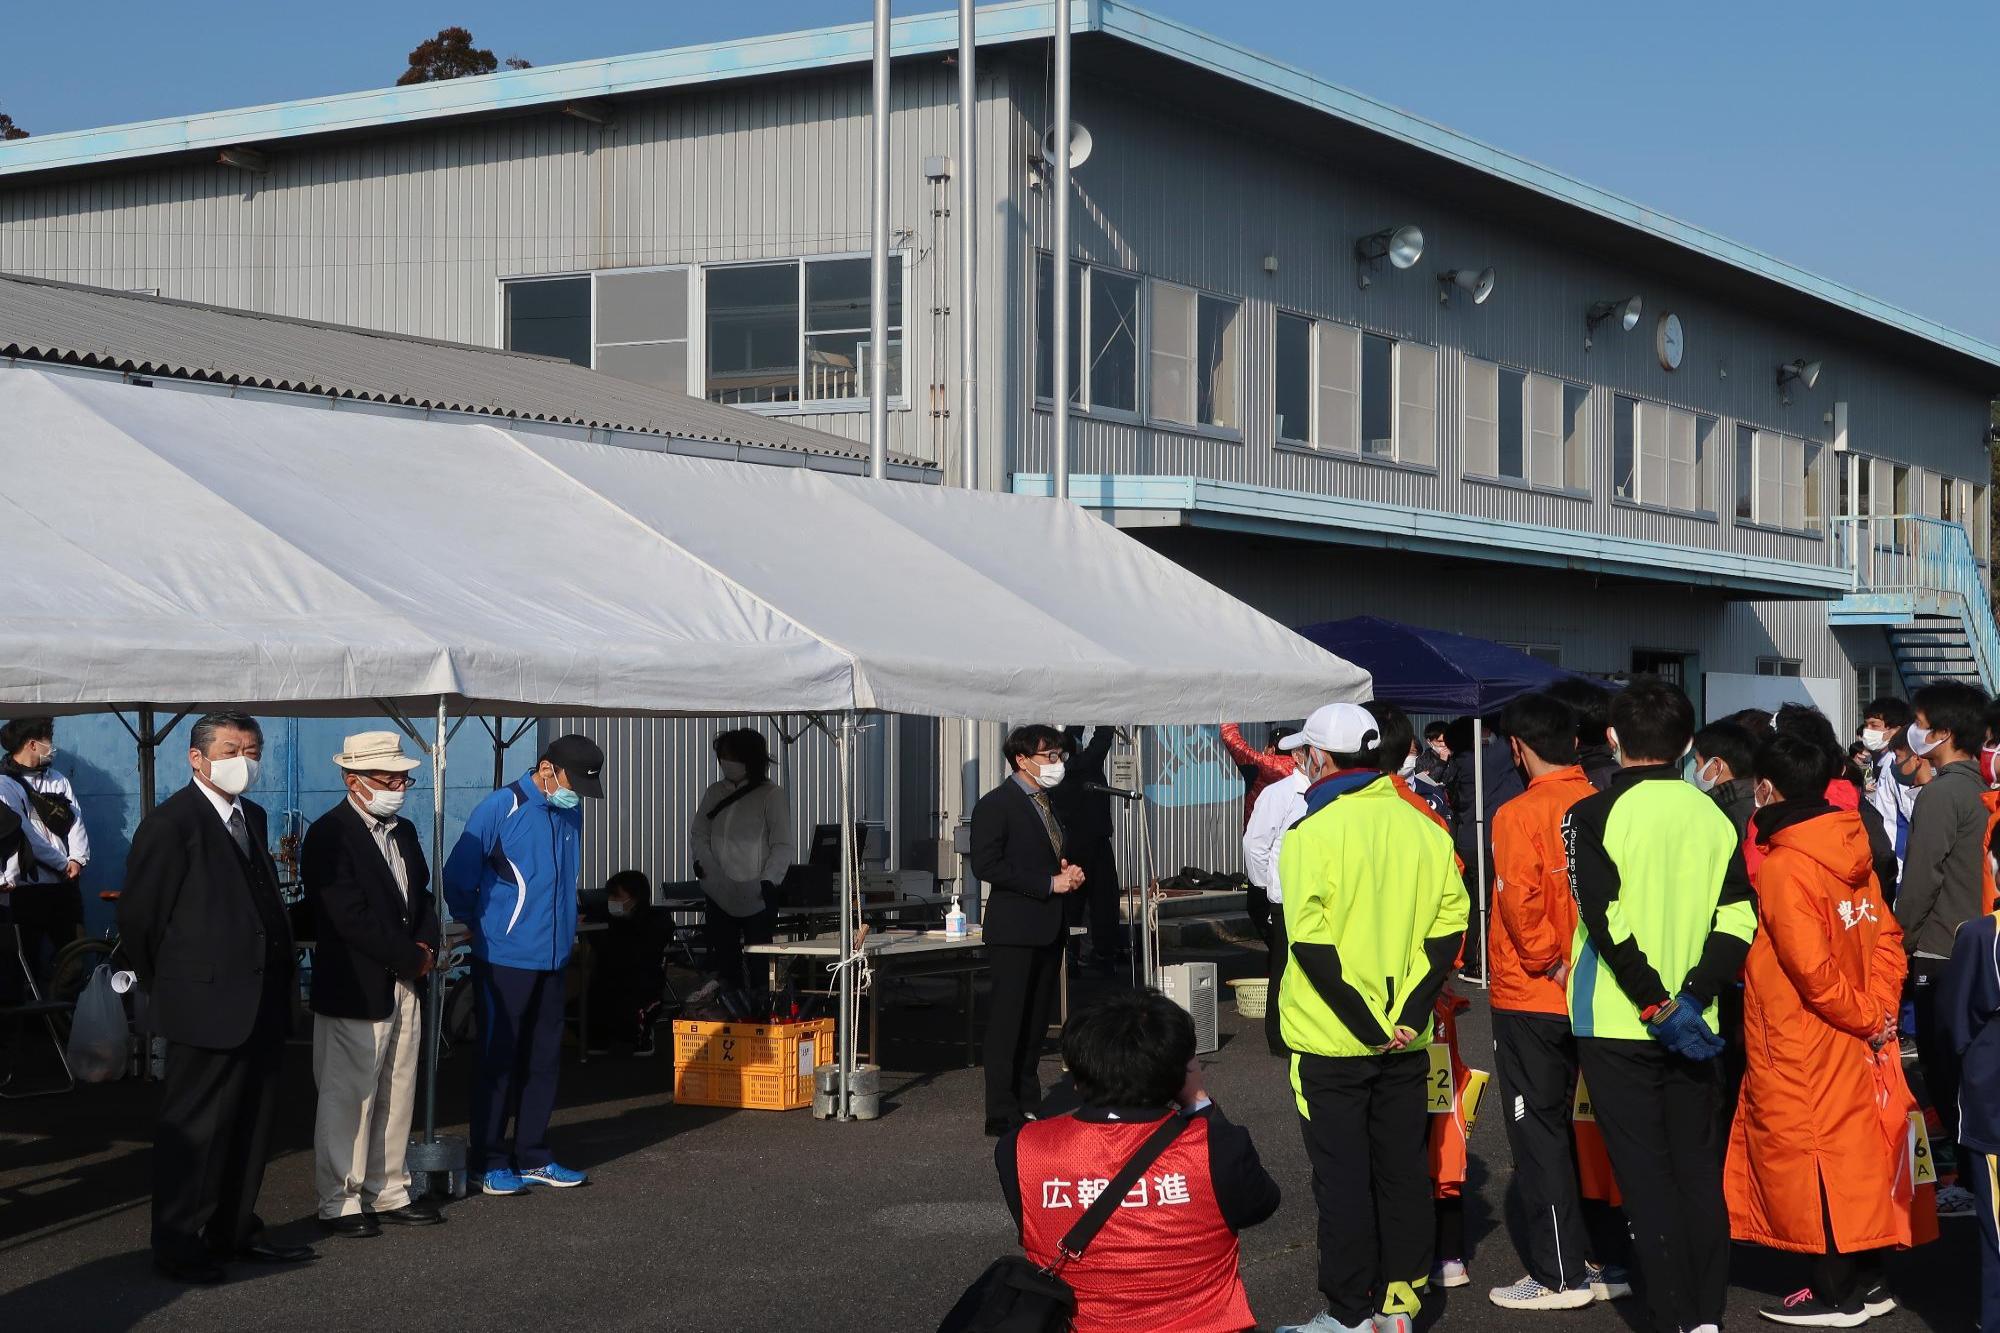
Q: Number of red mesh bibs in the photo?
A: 1